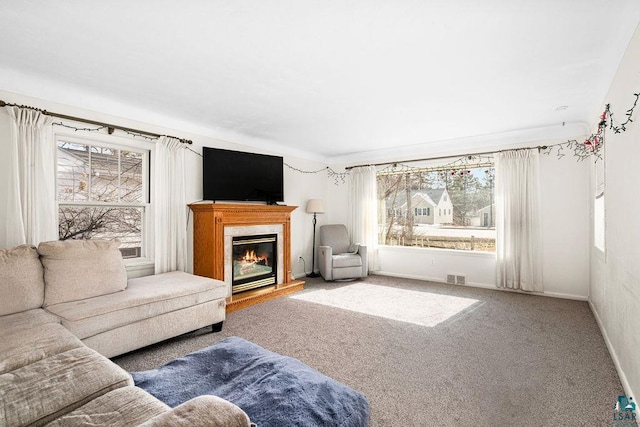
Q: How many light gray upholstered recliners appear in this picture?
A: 1